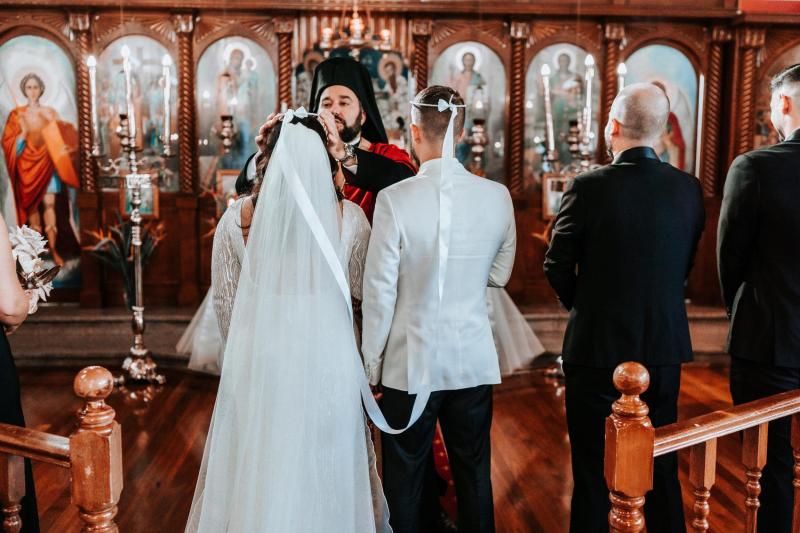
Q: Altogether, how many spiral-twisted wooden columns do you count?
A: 8